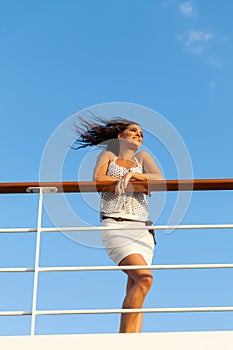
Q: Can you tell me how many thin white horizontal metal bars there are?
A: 3